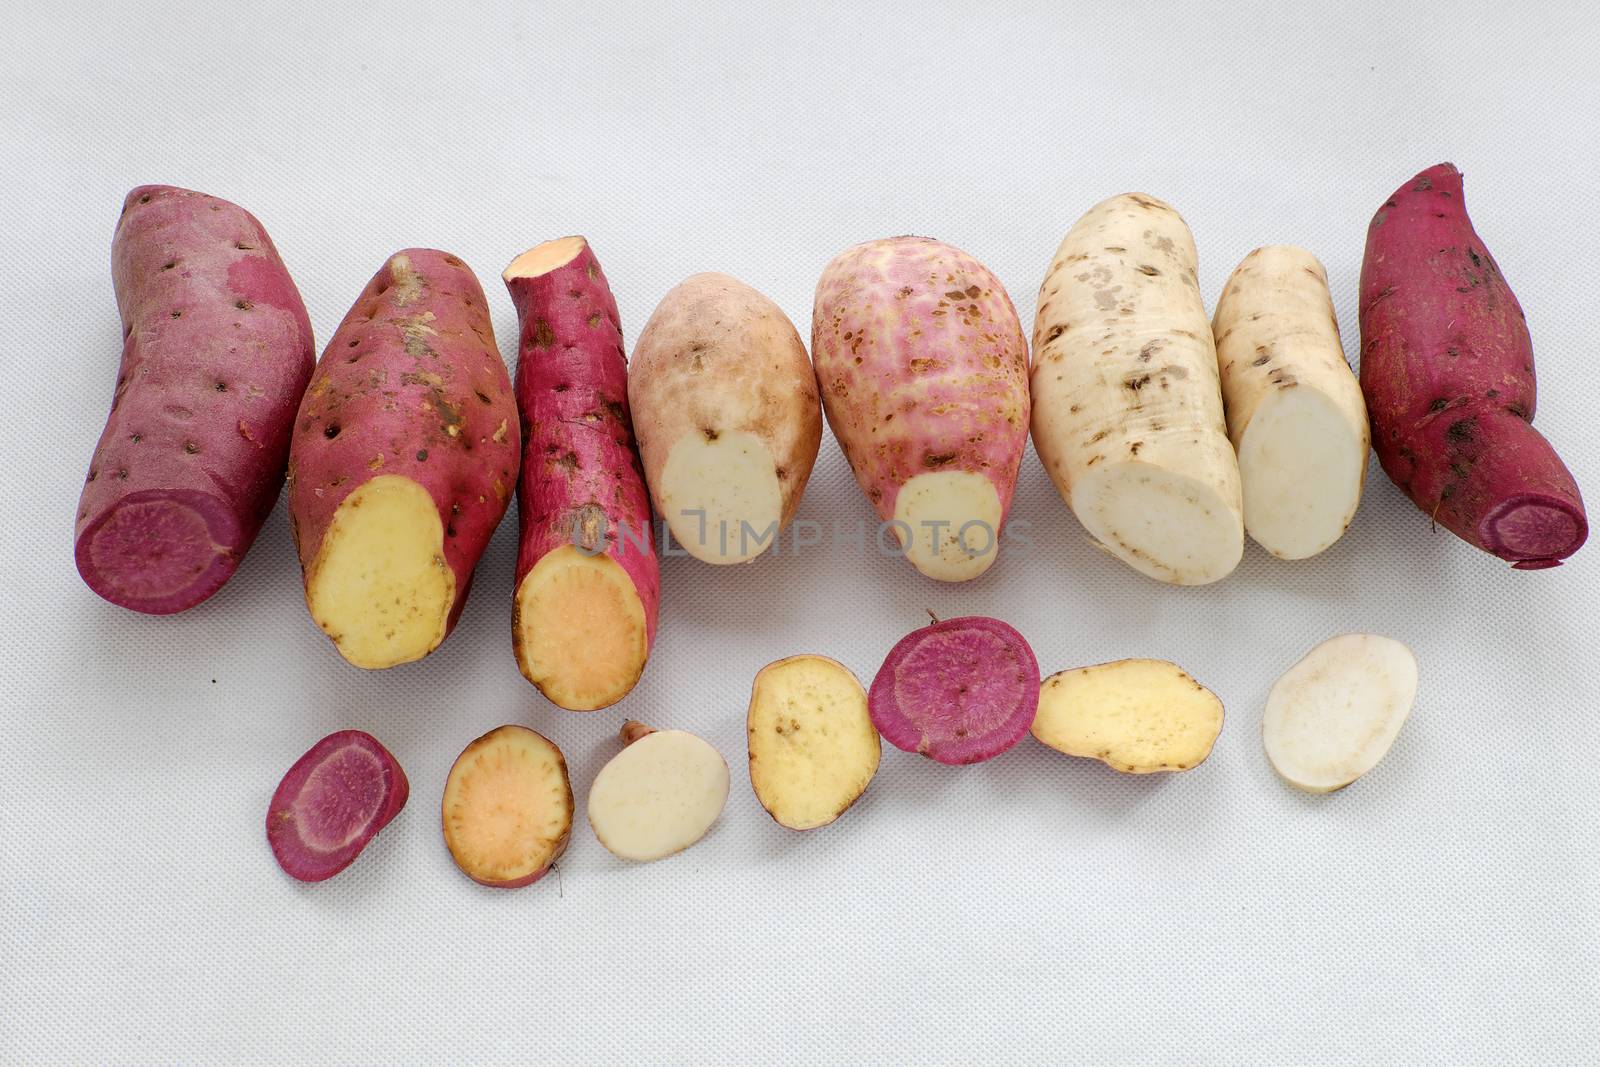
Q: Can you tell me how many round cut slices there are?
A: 7